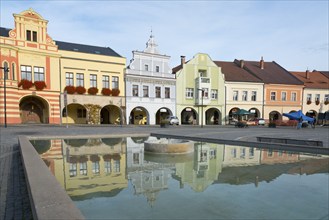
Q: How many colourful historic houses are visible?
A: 7